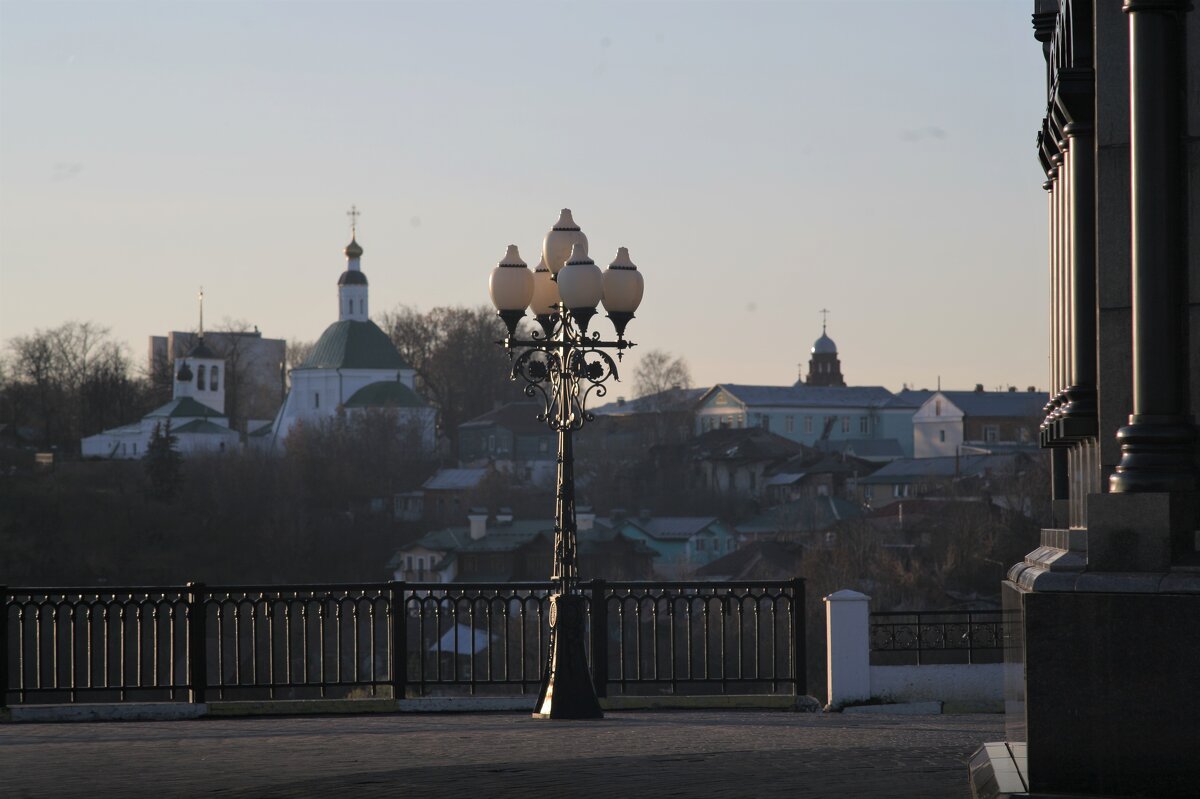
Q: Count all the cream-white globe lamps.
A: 5